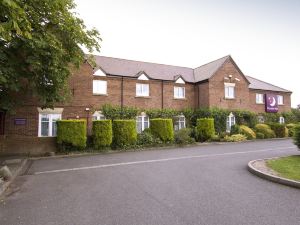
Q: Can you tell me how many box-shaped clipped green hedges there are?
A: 5